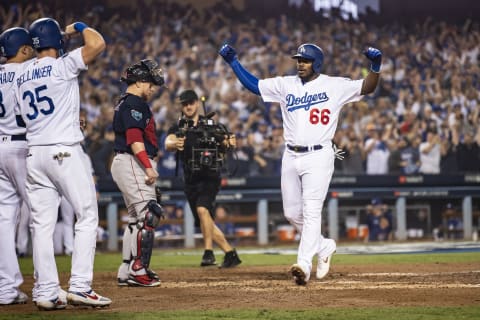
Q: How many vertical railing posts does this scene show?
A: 6